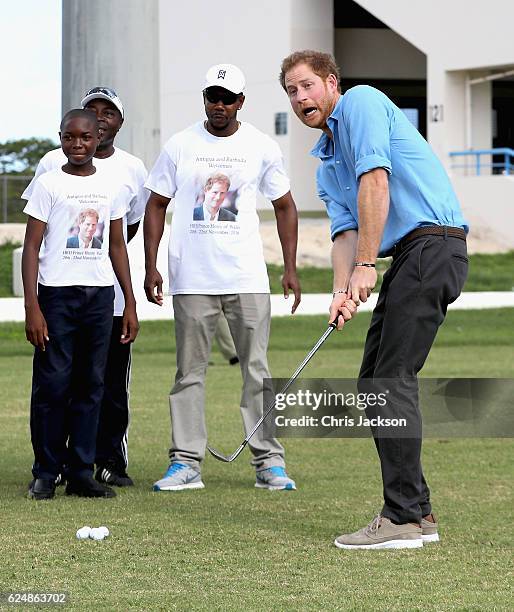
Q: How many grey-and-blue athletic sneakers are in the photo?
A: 2